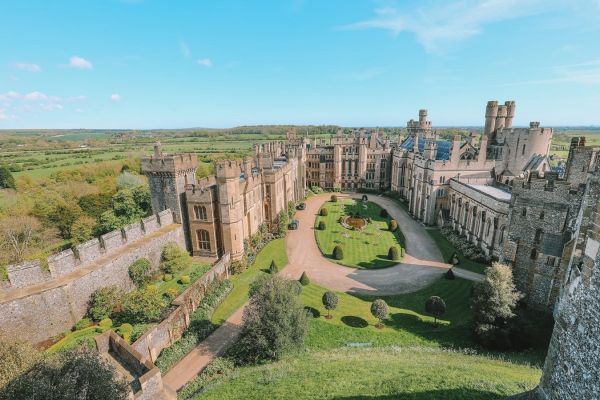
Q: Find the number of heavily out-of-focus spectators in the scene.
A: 0